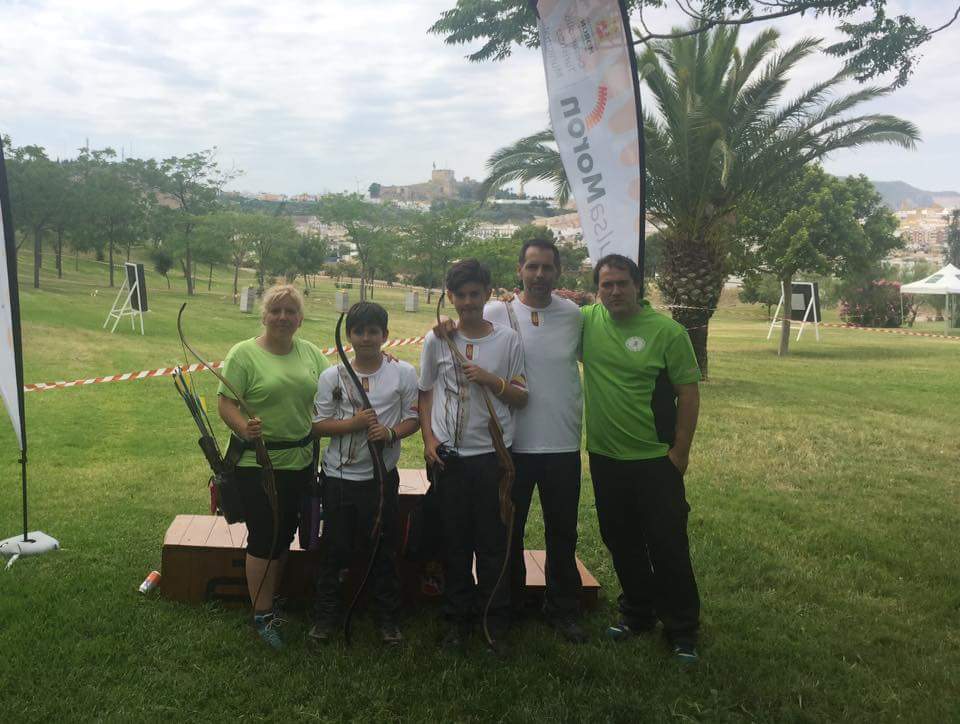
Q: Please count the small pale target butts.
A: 3